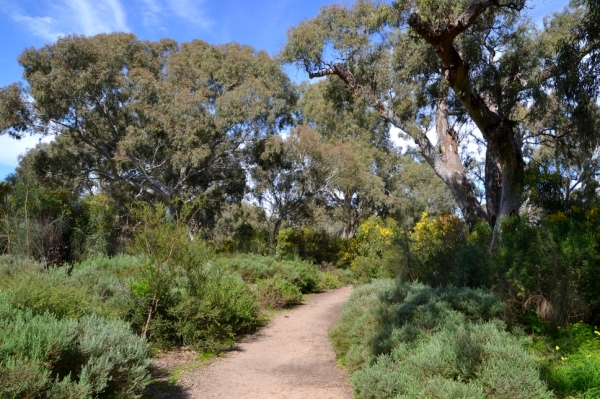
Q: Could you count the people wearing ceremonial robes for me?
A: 0